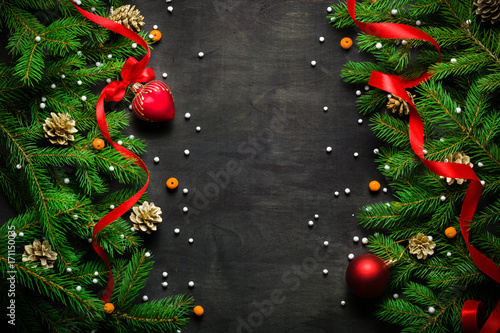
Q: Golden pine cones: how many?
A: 8